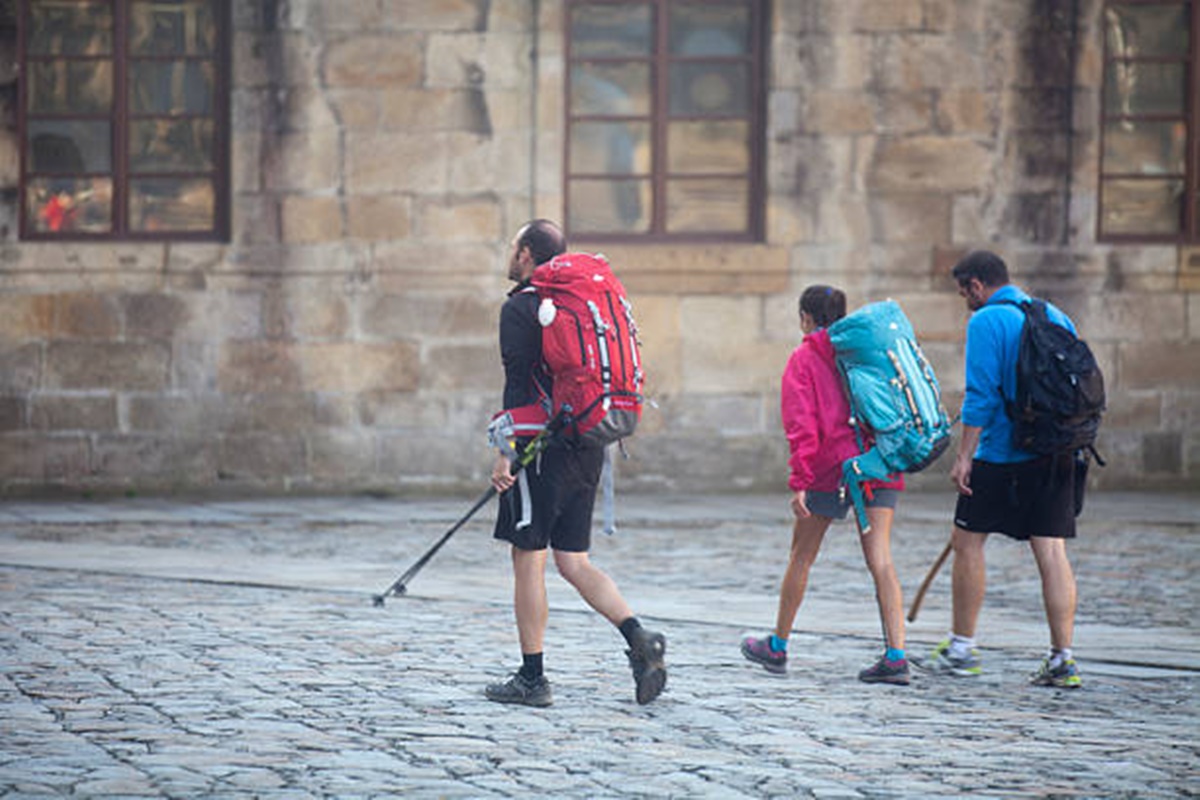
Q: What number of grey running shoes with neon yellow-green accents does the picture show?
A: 2